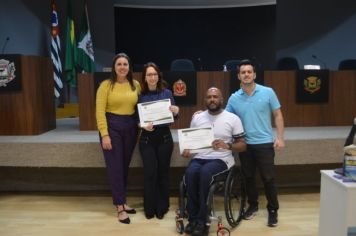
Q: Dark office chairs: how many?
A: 4